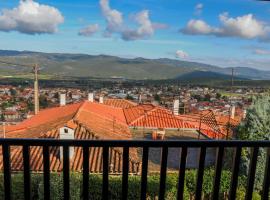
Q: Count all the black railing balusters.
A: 15